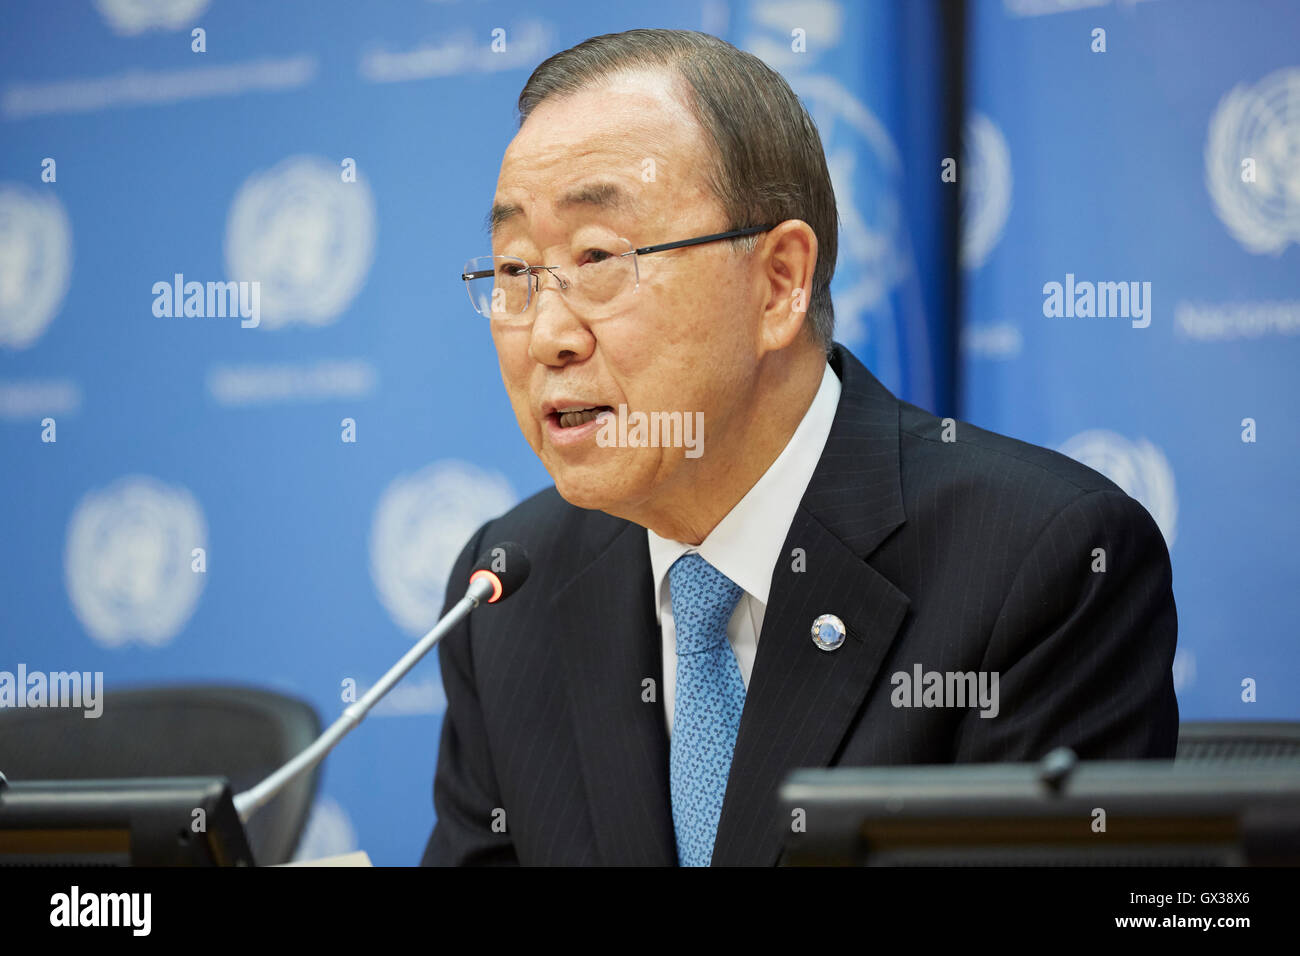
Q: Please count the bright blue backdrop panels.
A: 2